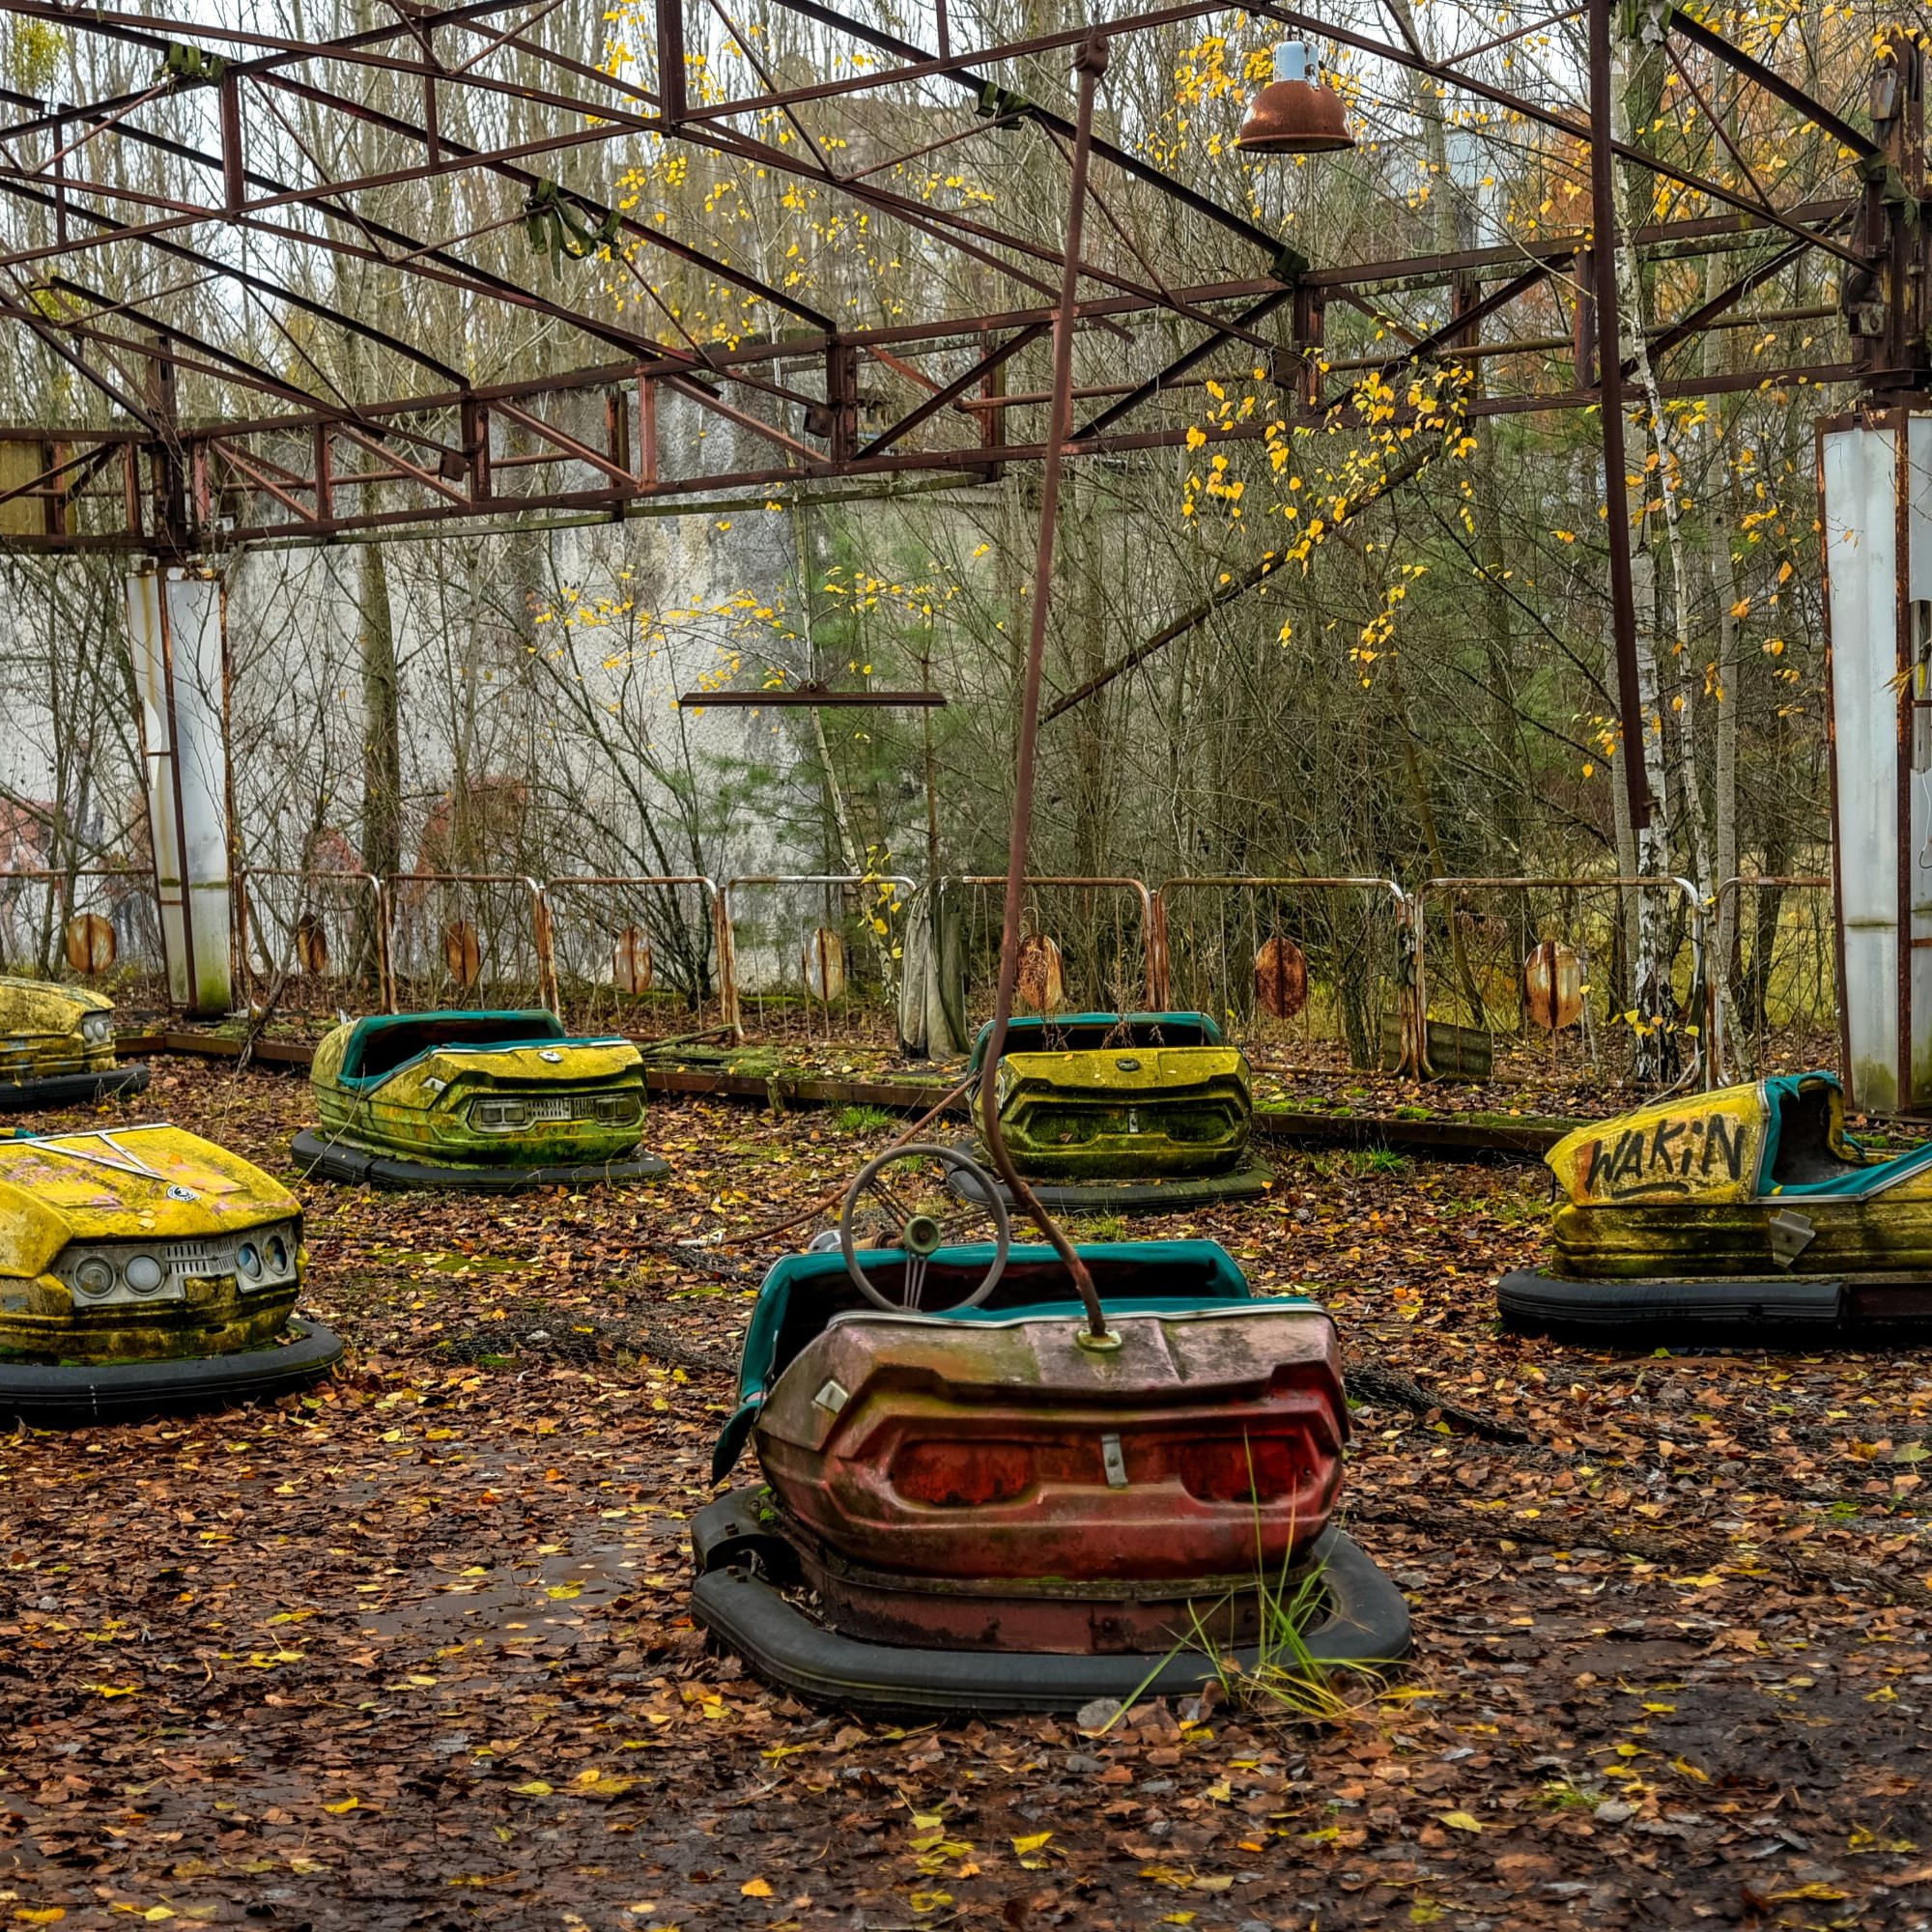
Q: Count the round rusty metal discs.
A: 8